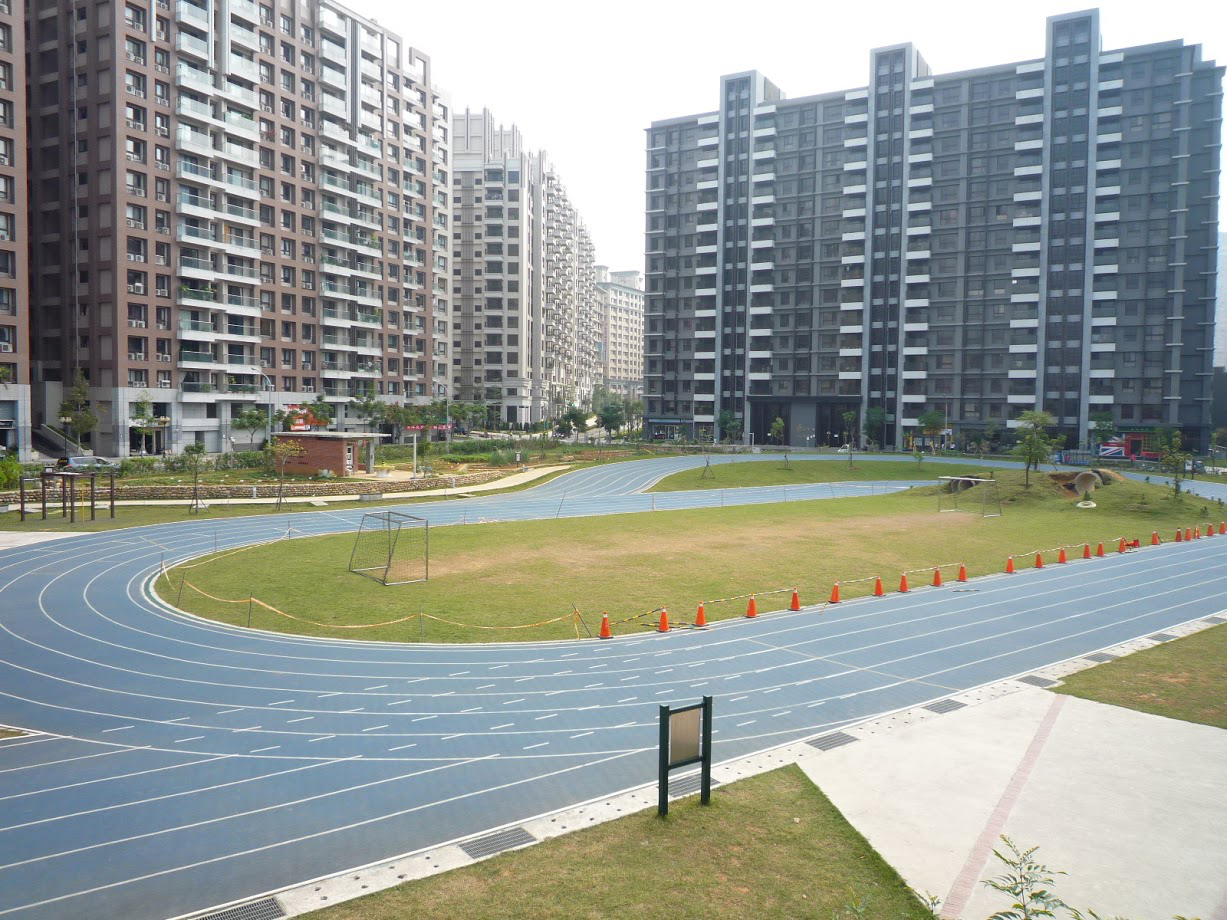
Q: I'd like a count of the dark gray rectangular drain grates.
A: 9